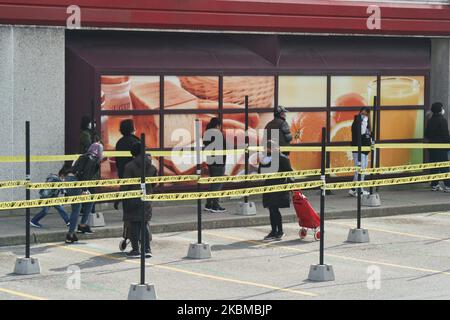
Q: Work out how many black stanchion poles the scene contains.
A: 8